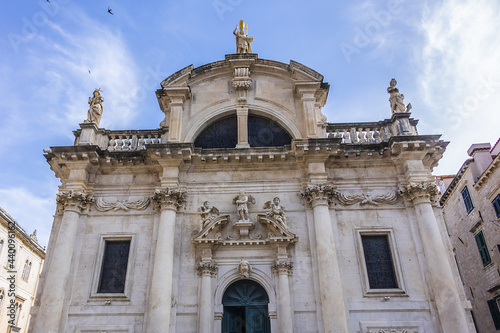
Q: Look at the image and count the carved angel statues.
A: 3